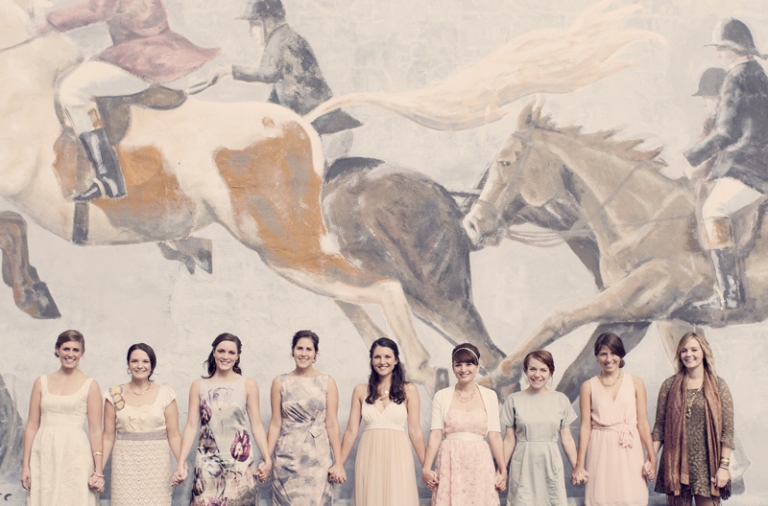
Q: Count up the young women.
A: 9